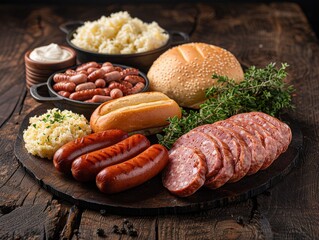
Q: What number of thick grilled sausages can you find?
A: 3